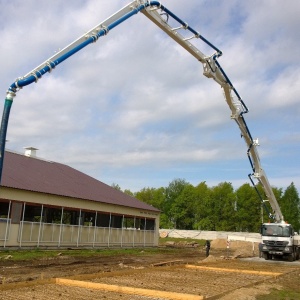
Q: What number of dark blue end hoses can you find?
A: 1